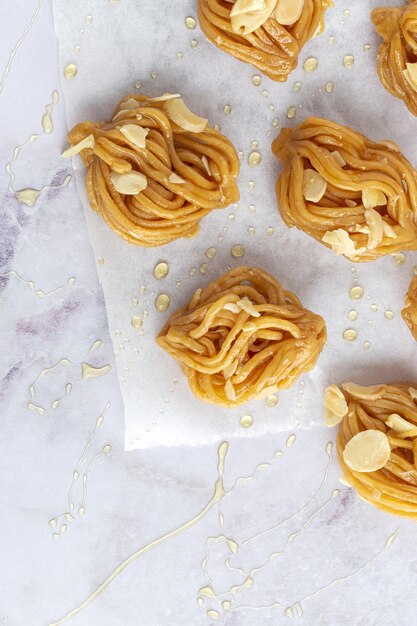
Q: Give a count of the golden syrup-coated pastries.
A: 7